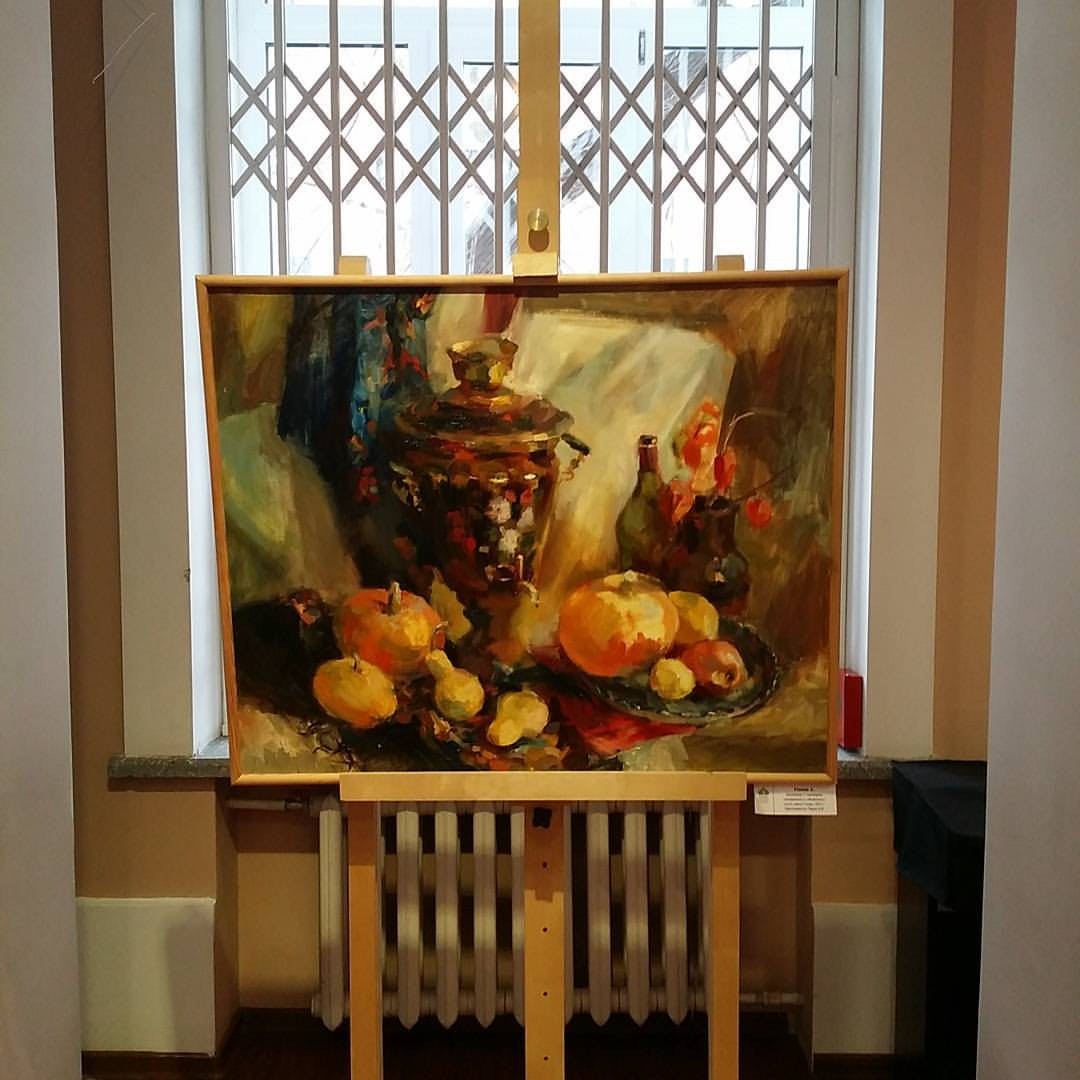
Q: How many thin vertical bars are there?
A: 9